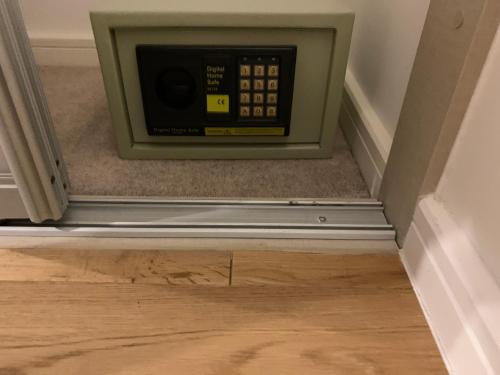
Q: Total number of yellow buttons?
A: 12